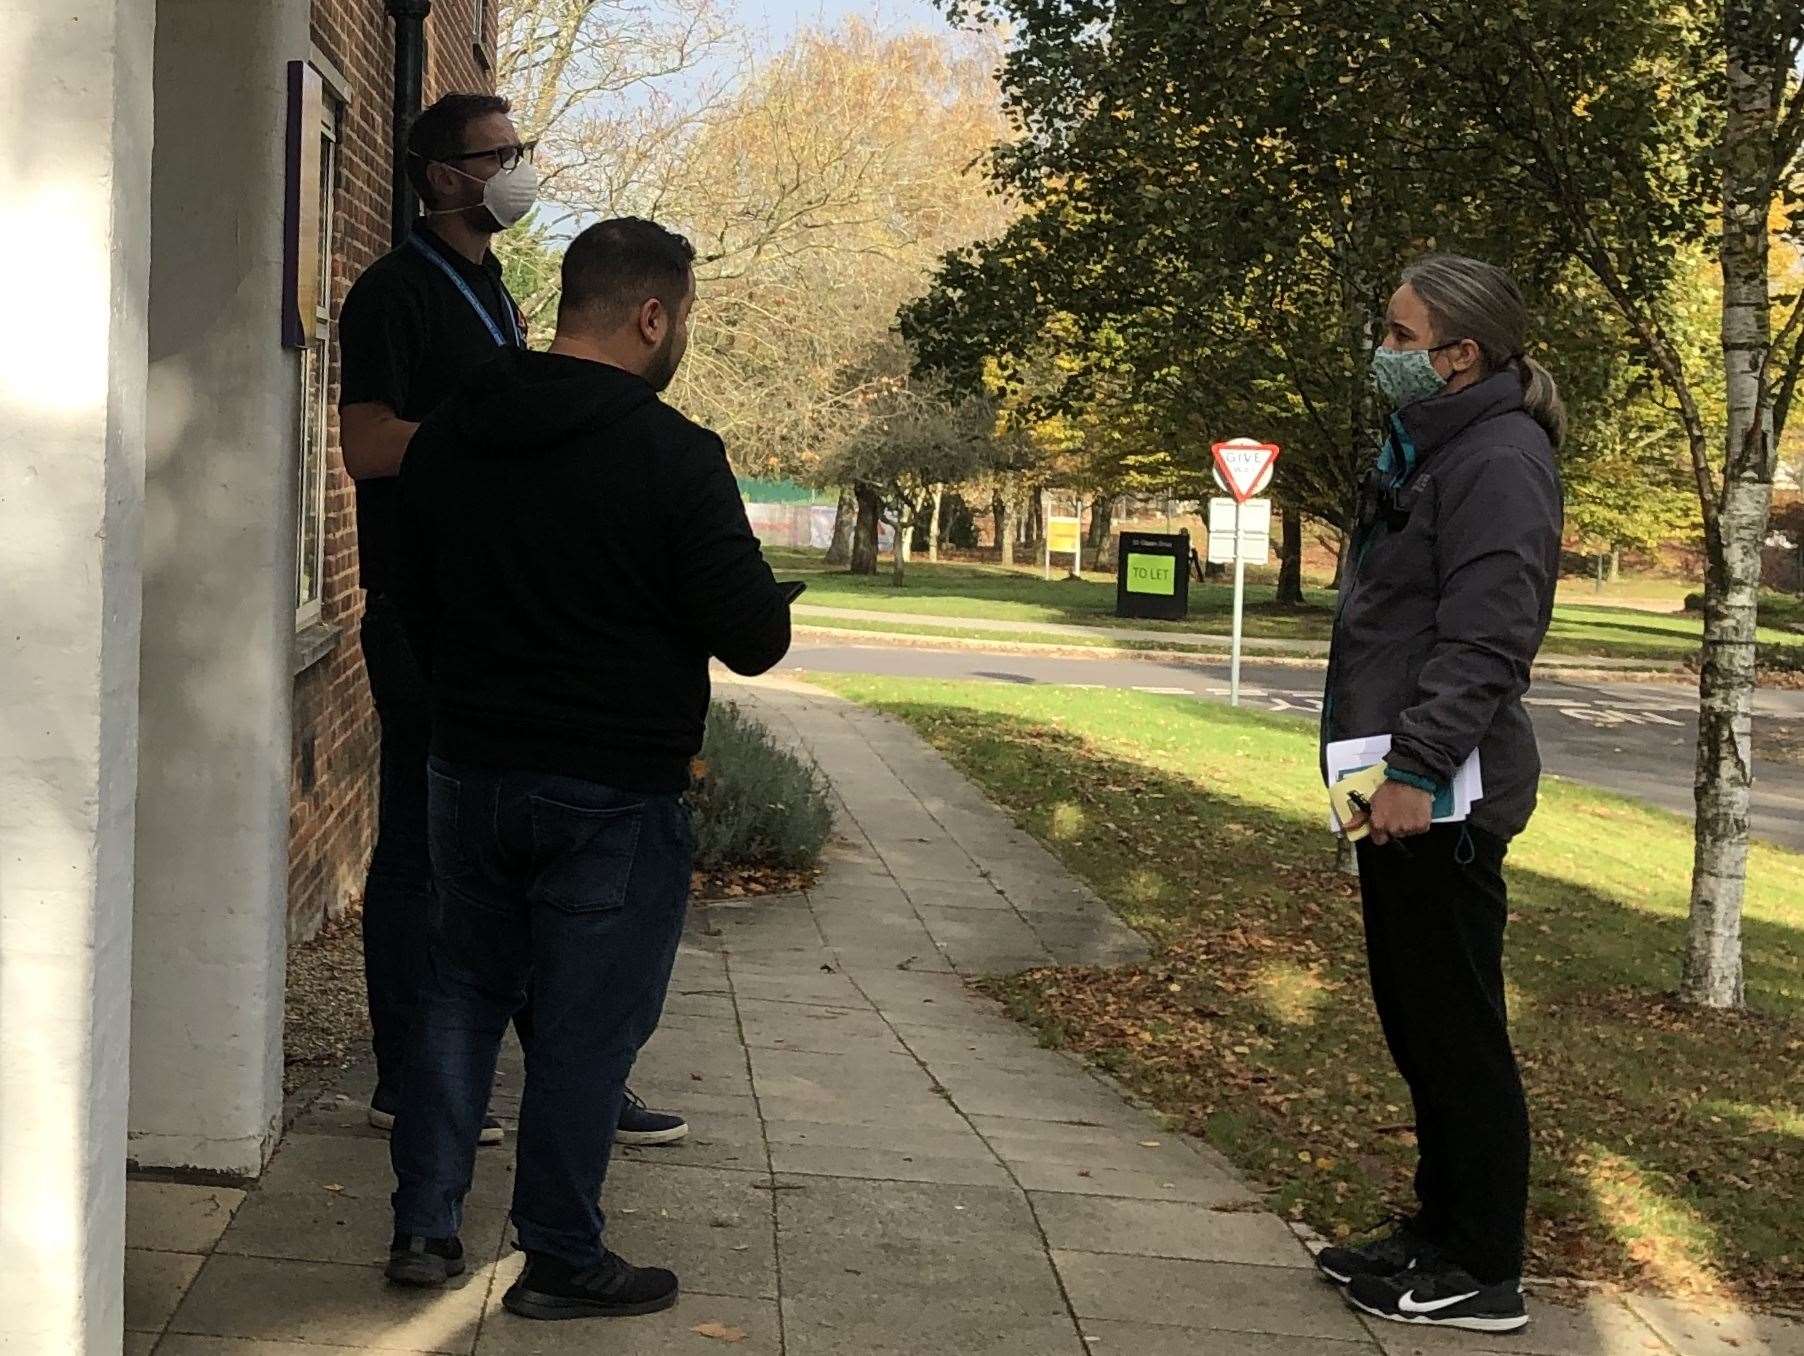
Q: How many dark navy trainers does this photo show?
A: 2